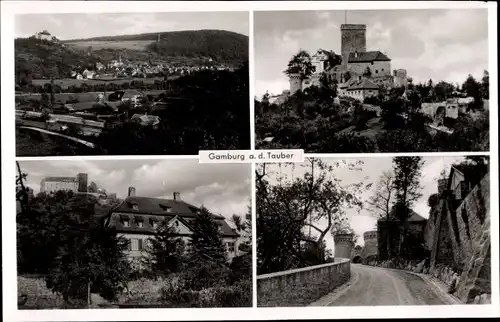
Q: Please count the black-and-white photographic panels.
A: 4